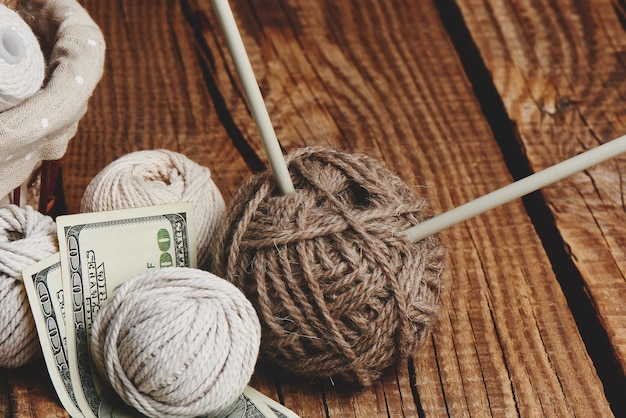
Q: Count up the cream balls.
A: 3